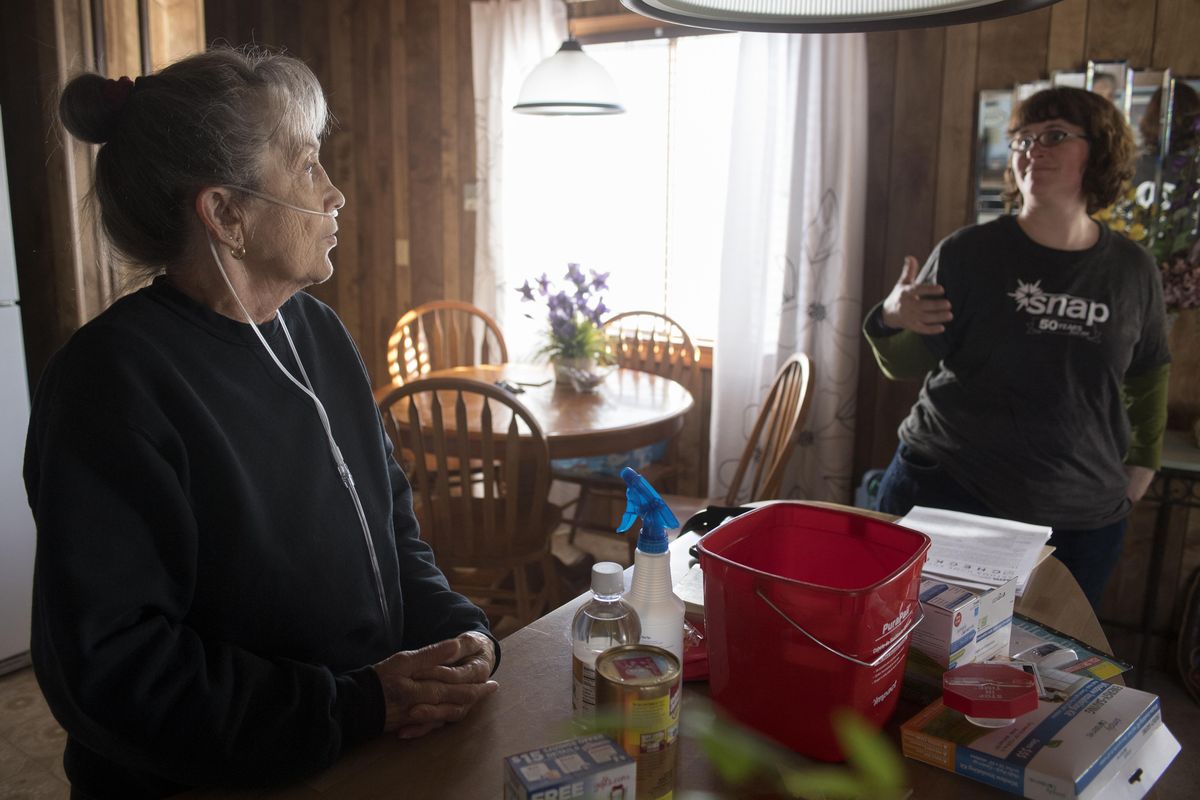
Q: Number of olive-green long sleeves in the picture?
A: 2